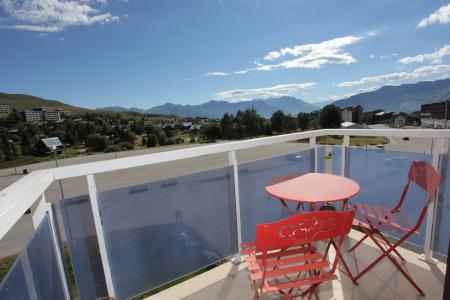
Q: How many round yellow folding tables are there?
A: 0